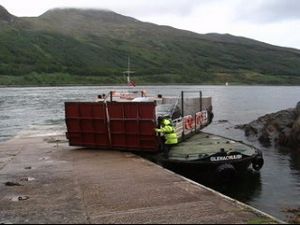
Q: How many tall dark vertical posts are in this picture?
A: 2